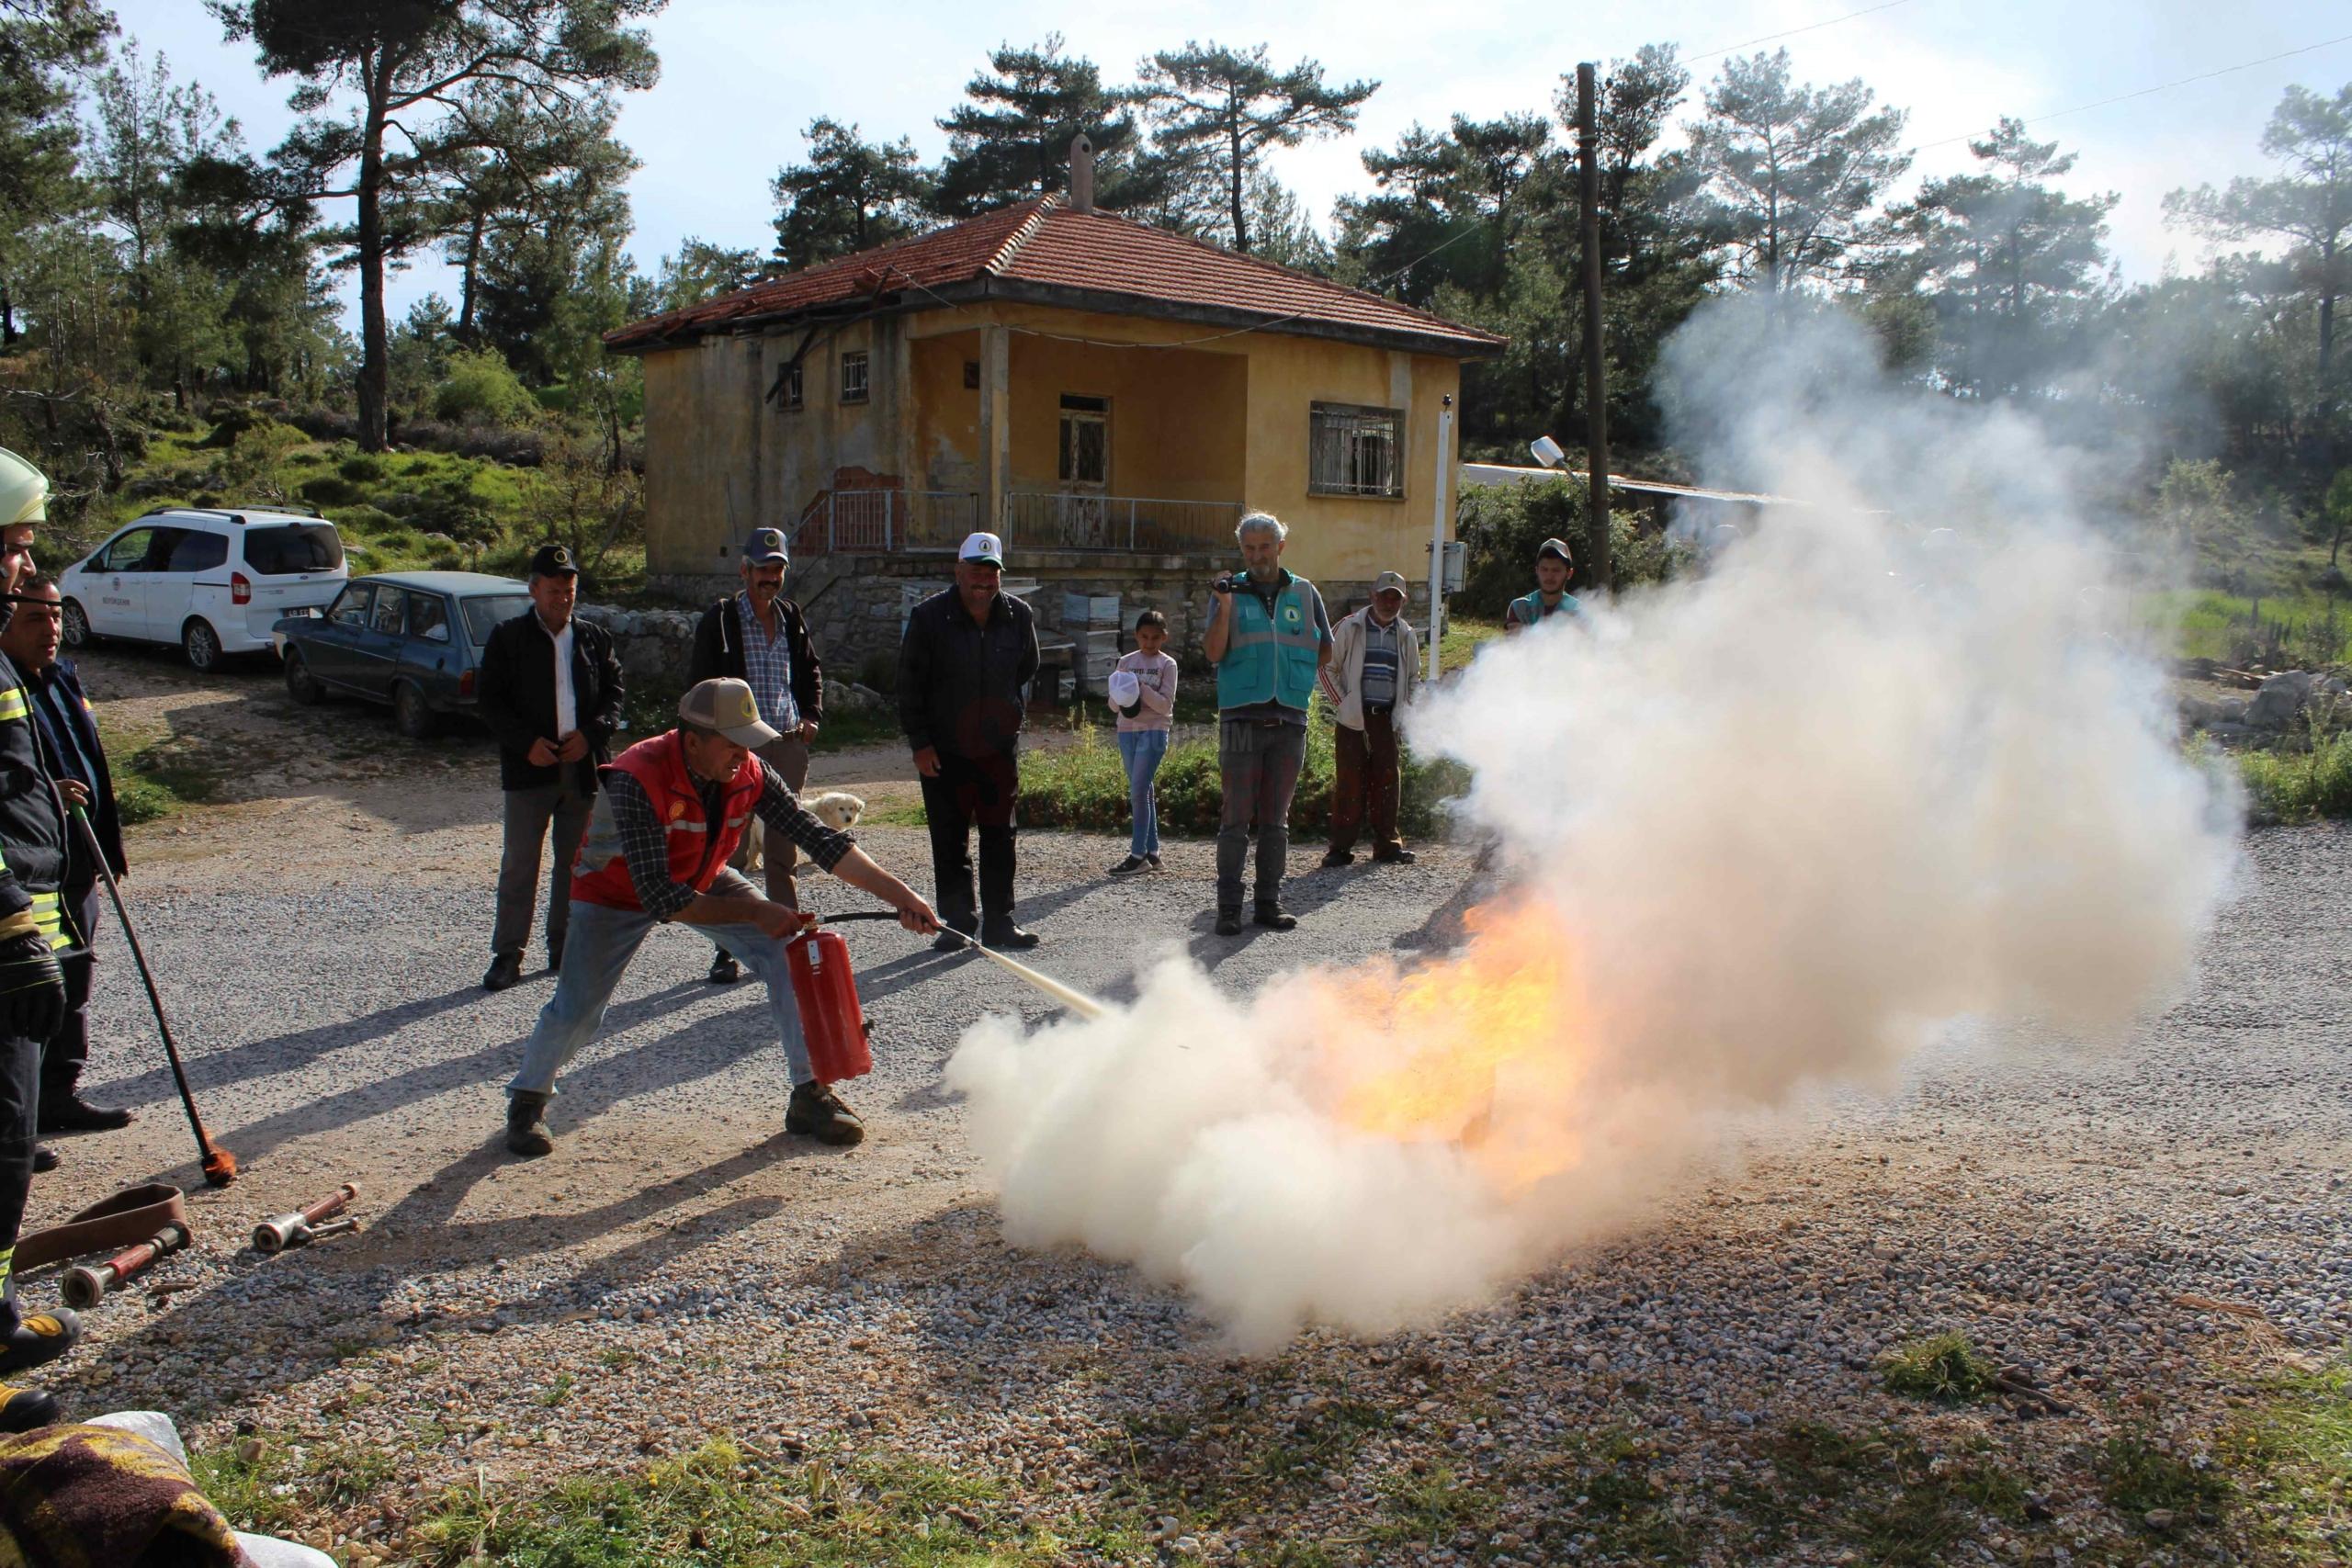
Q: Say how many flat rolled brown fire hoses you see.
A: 1